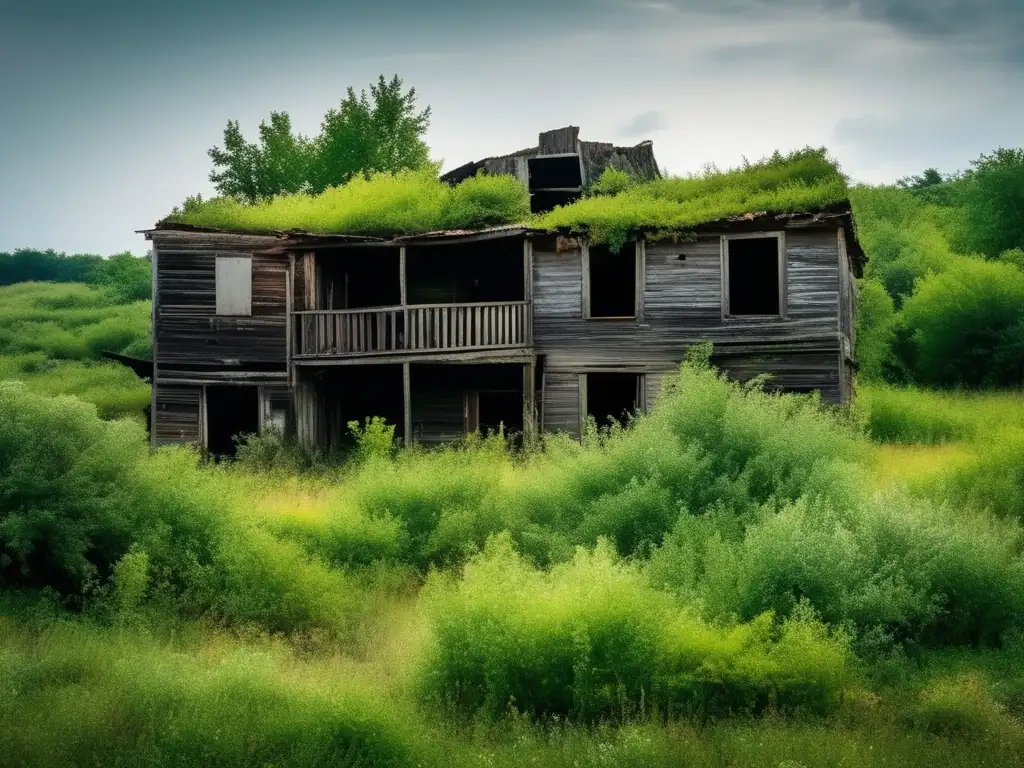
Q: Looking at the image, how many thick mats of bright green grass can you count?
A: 2